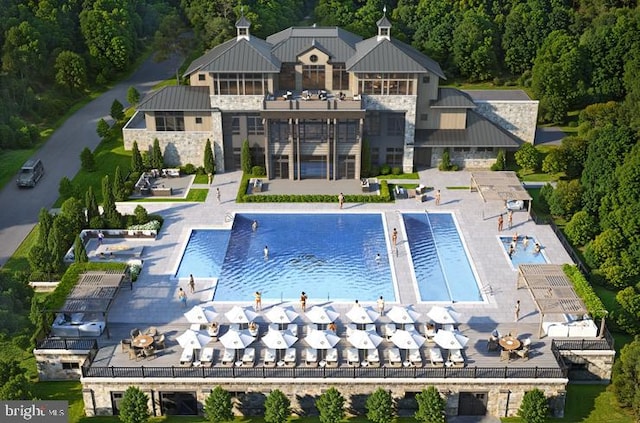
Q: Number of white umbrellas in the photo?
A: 14